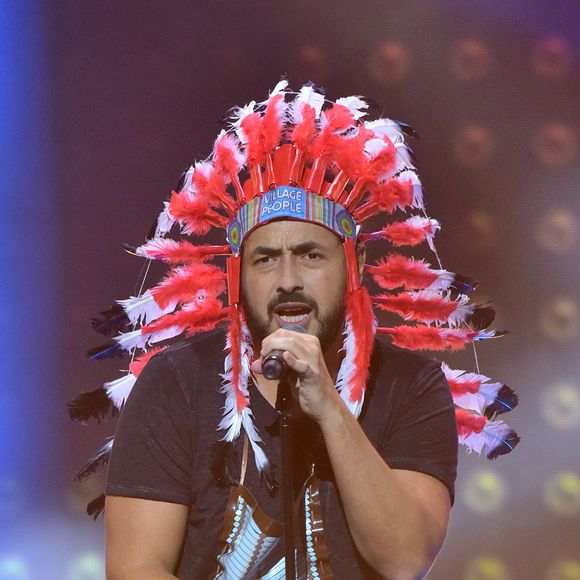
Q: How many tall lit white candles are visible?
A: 0